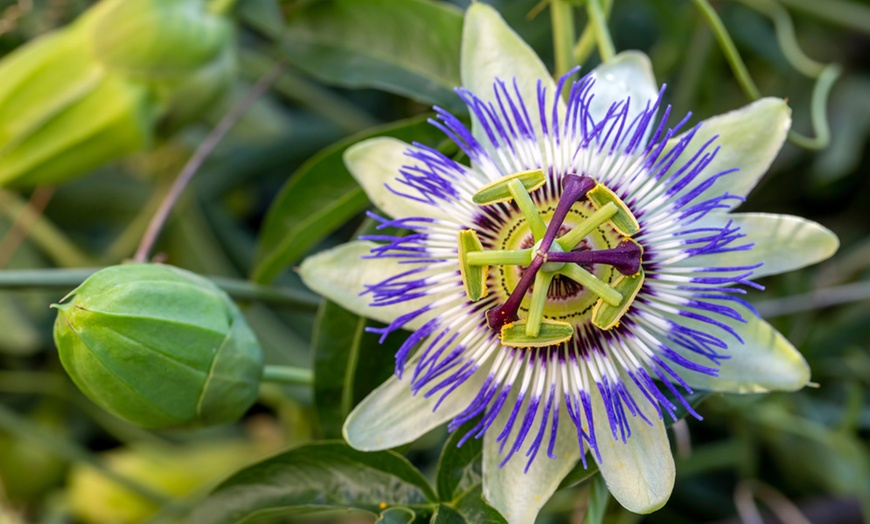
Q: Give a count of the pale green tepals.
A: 10